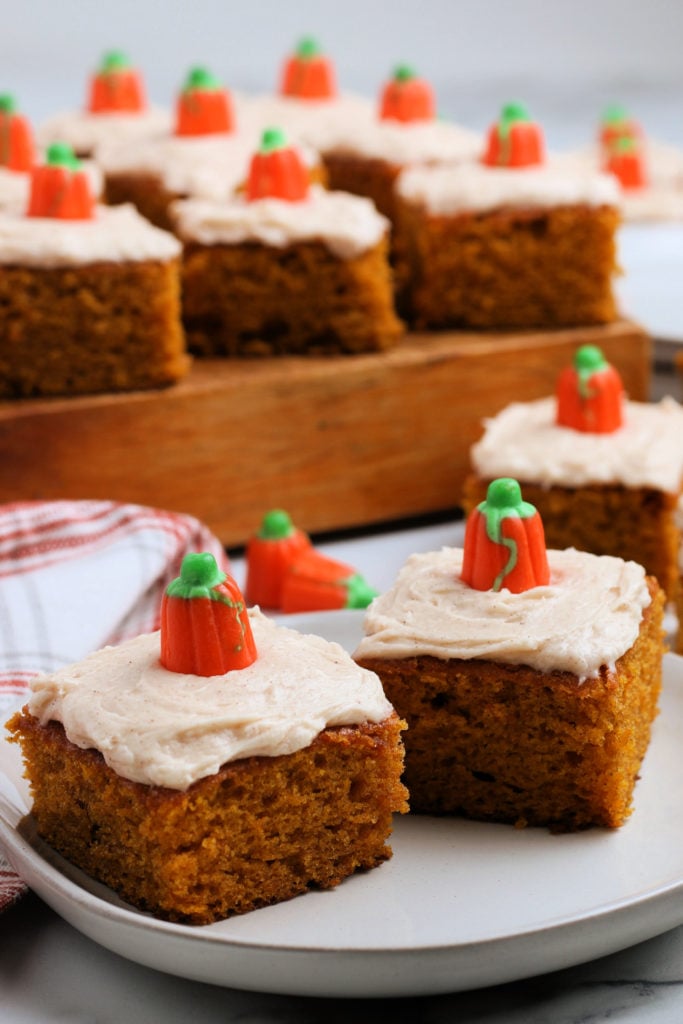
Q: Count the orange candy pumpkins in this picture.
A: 15